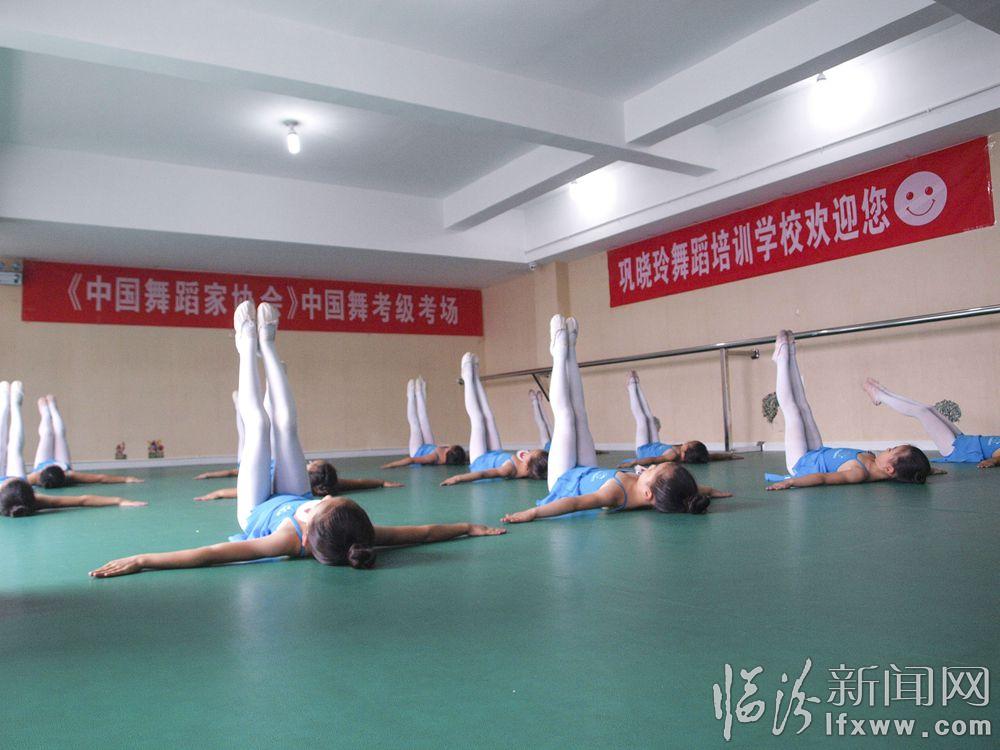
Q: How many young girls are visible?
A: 12